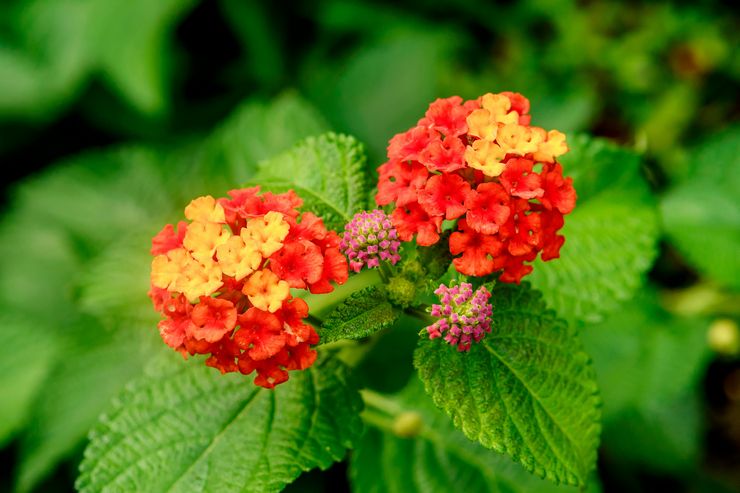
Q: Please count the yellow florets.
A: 12